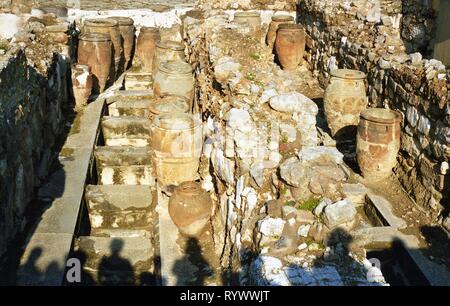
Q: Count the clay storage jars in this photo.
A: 15